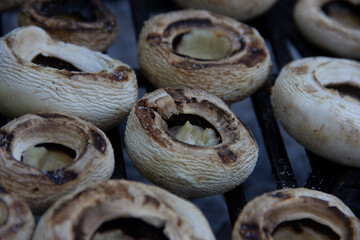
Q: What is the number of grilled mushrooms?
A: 11